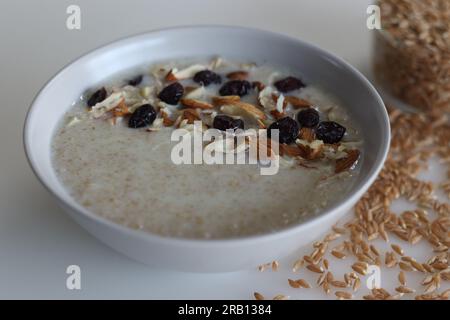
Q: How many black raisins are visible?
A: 11